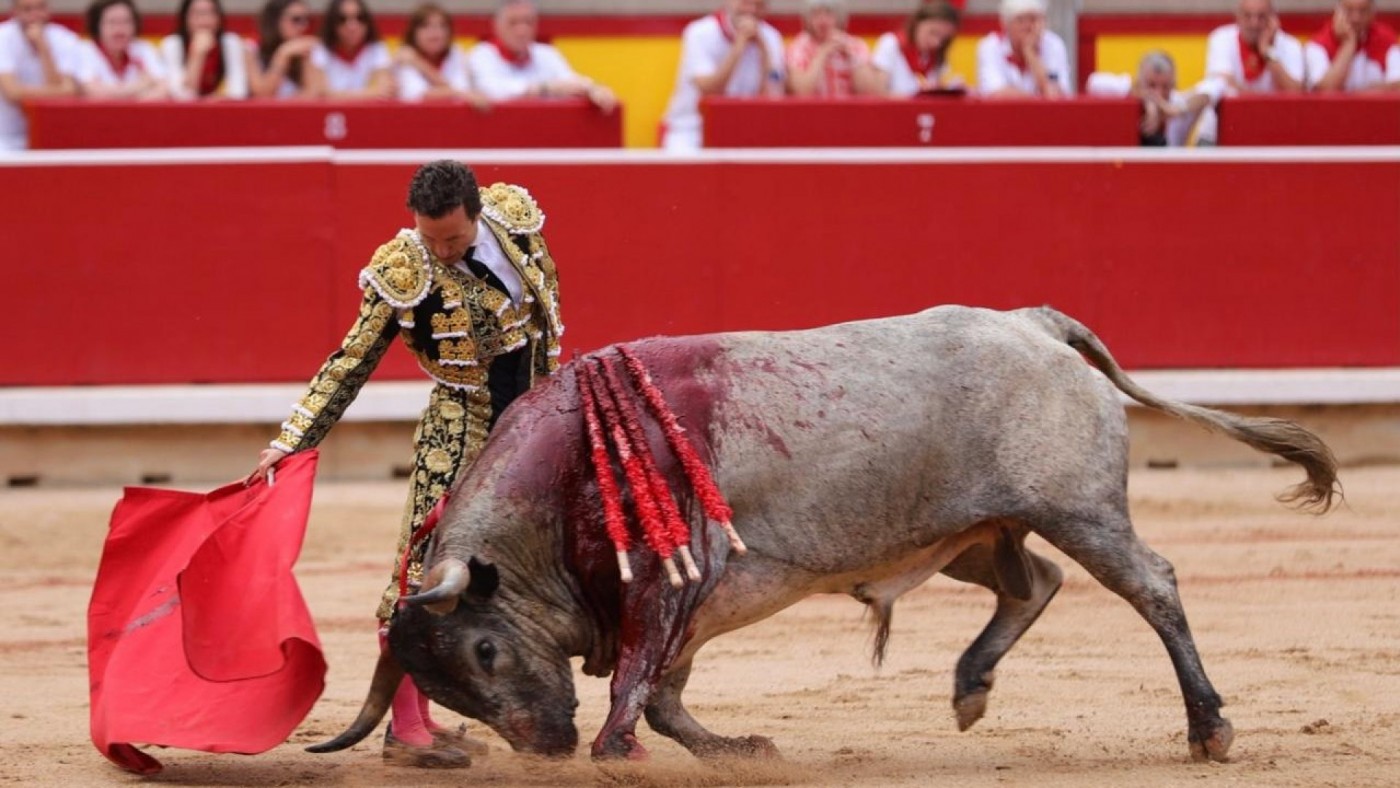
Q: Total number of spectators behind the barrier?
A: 14